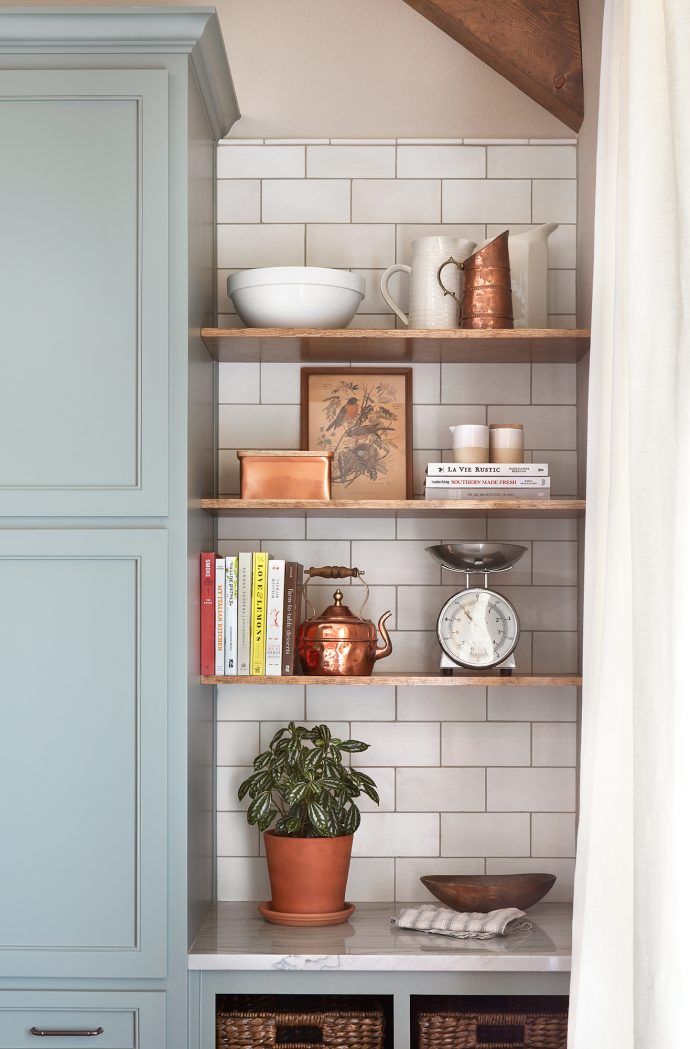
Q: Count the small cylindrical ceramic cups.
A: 2